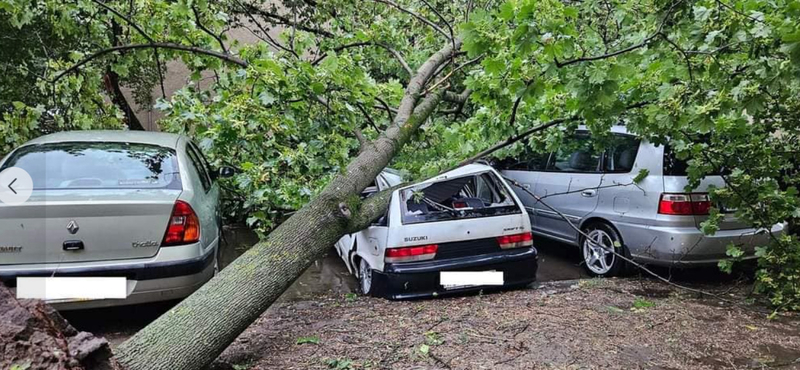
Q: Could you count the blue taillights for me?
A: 0